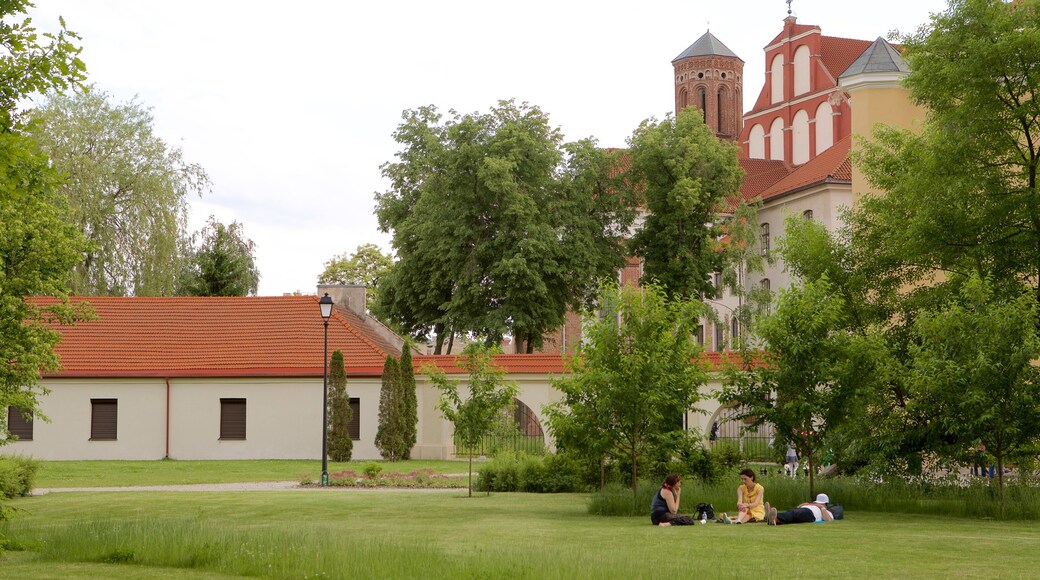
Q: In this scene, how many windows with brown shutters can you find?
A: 4